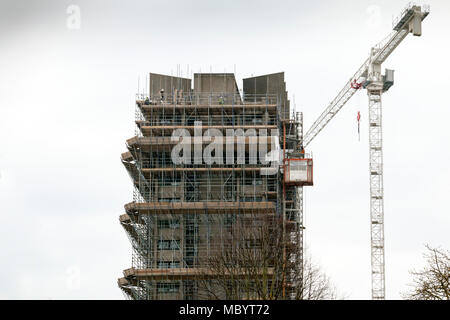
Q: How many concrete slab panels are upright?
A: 3